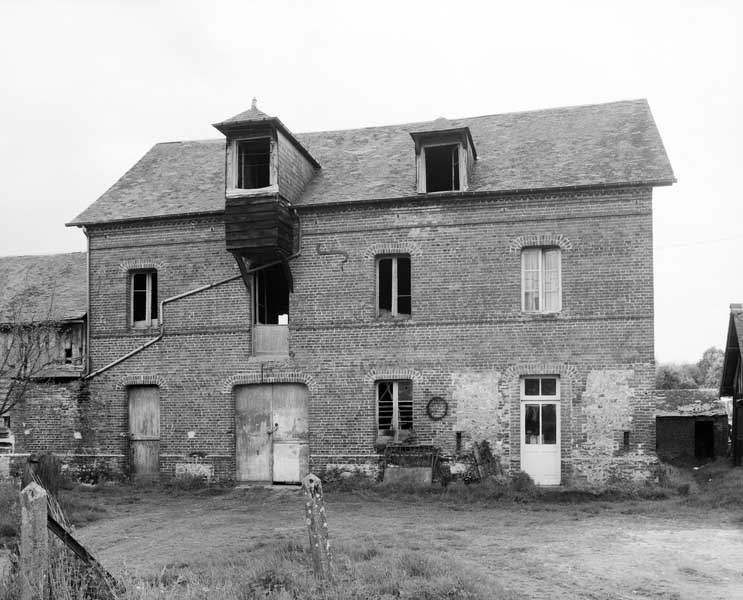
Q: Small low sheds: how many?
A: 1